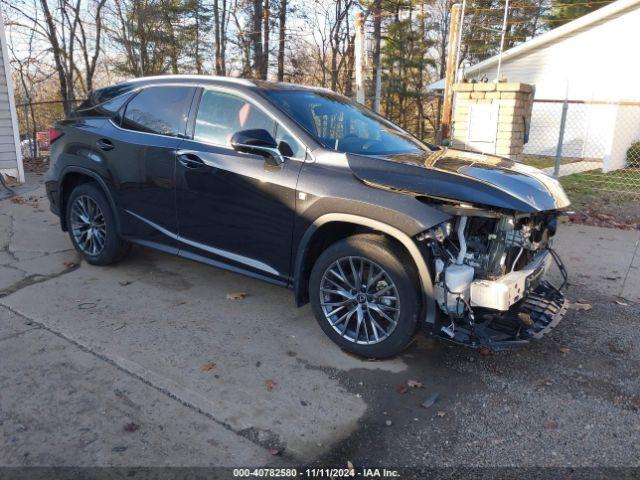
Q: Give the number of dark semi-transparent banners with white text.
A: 1